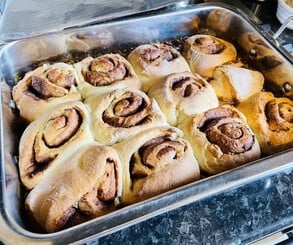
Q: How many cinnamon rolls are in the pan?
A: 12